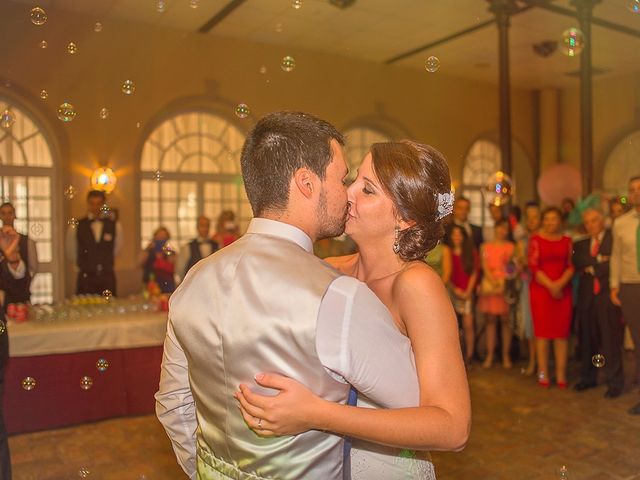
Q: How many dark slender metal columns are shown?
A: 2